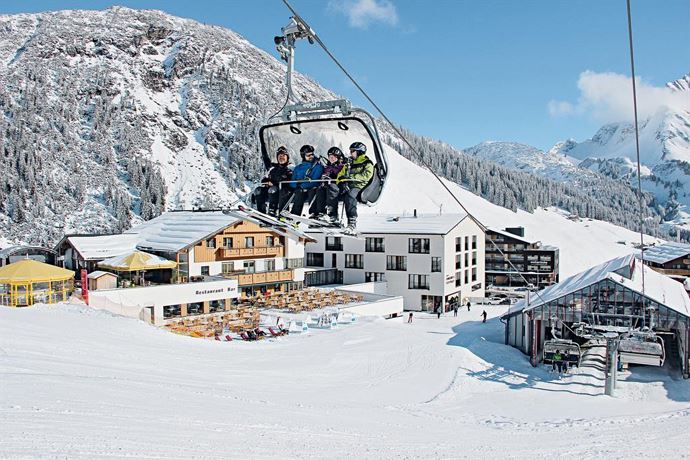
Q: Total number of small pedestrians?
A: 5